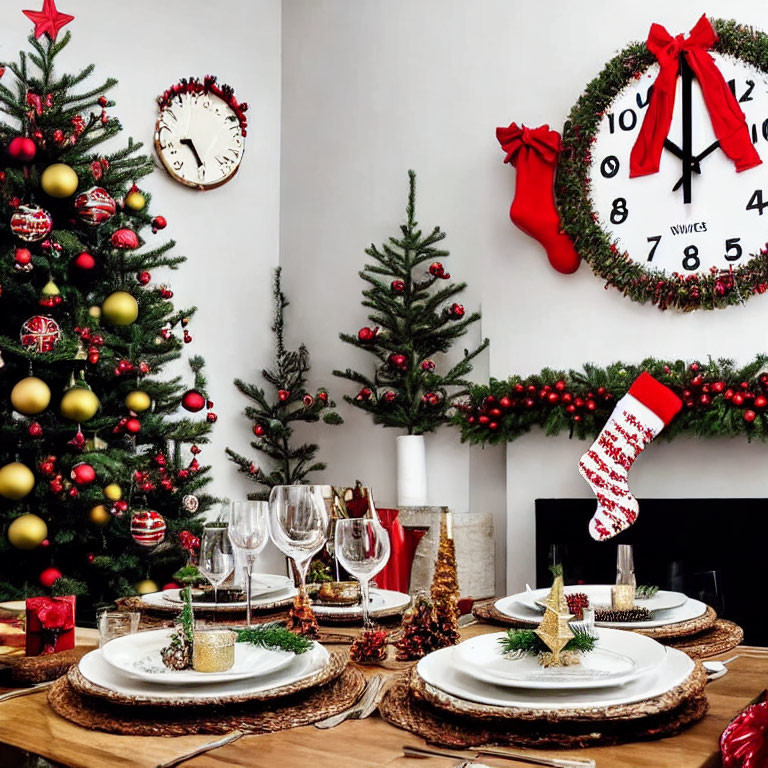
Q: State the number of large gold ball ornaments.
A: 6